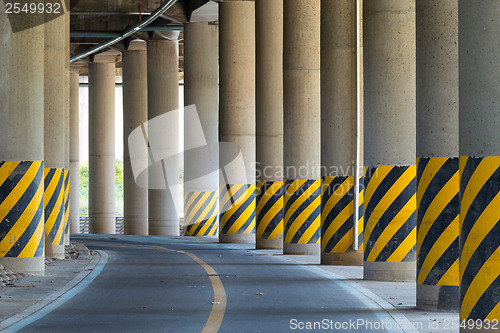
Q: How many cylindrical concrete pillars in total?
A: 15